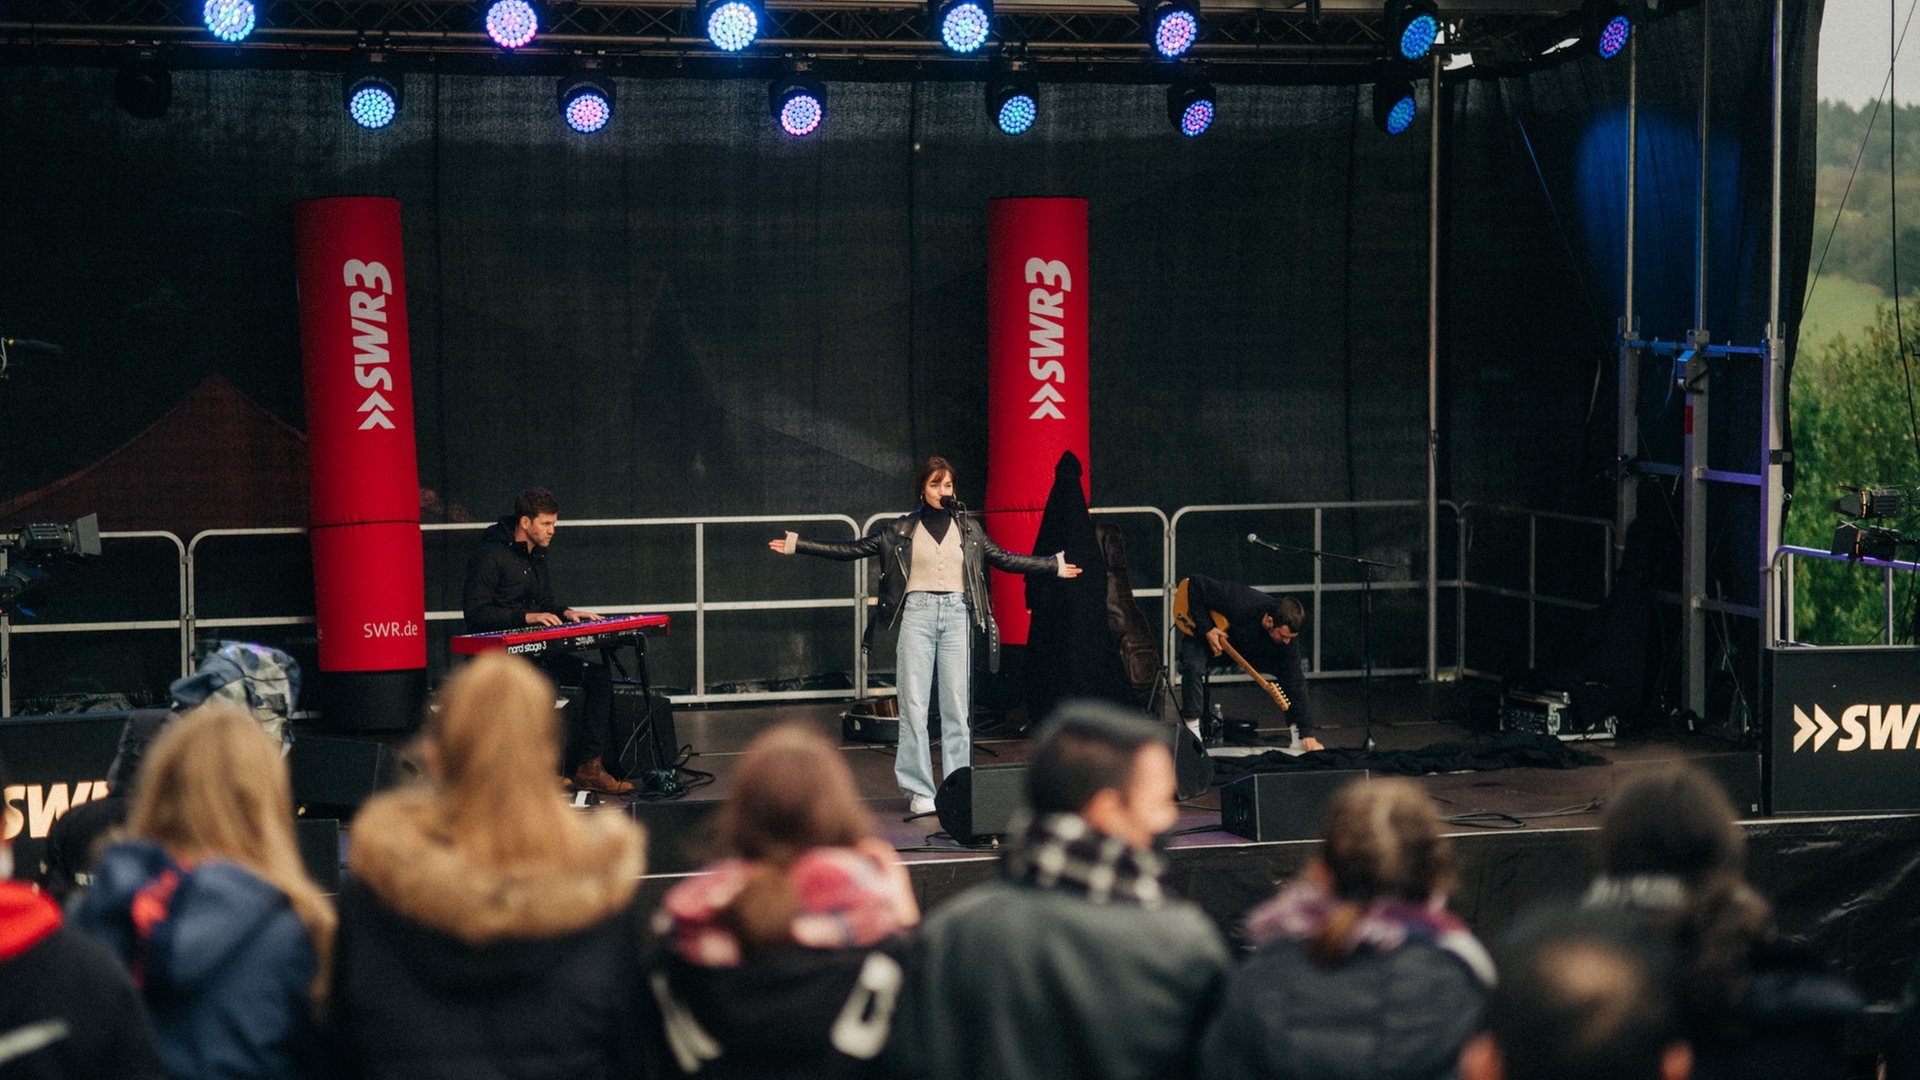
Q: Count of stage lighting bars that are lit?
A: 13